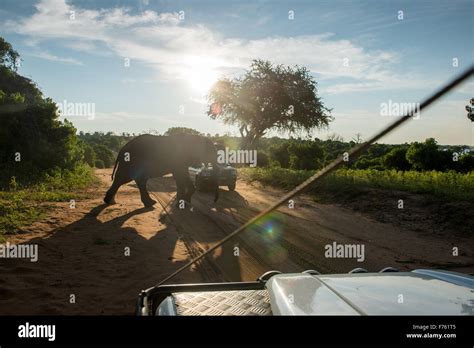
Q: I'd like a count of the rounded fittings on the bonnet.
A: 4